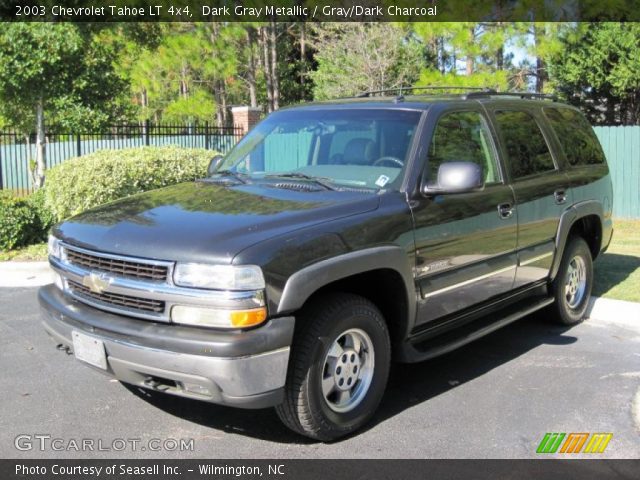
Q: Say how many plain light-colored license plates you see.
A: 1